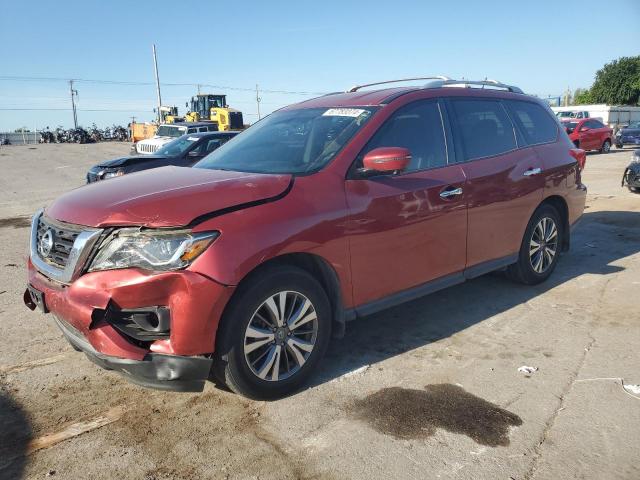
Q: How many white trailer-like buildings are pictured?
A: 1